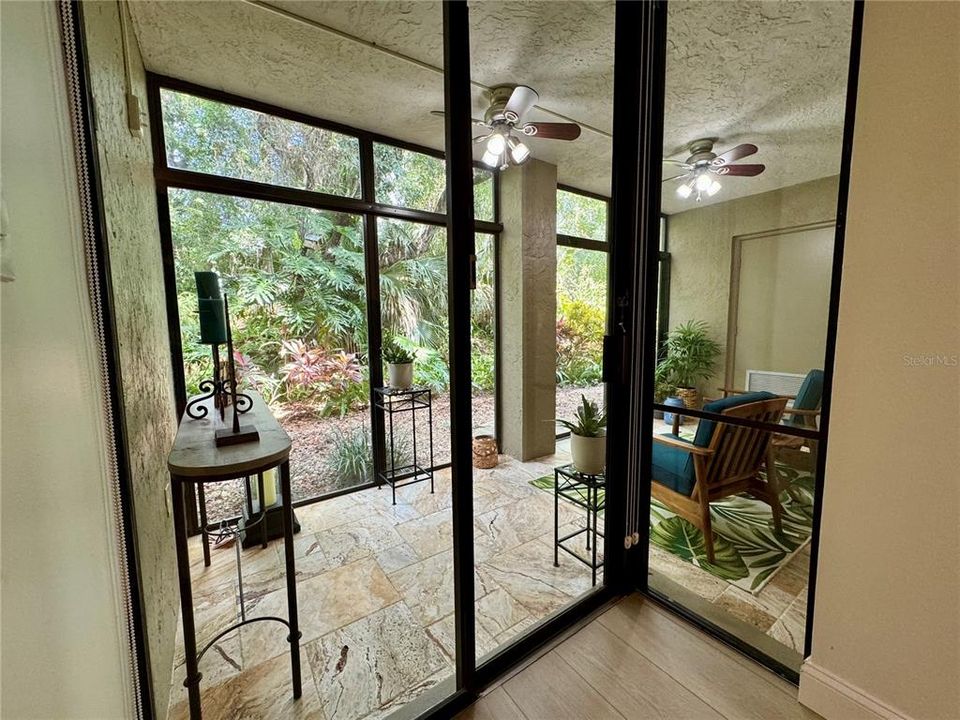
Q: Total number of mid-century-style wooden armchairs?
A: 2